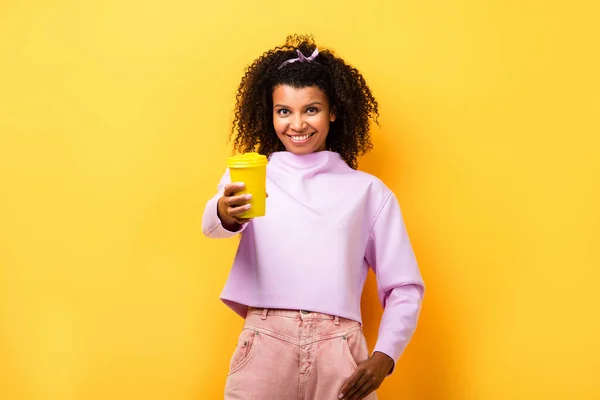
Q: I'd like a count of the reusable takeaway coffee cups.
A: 1